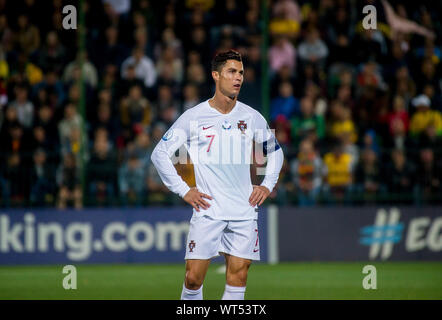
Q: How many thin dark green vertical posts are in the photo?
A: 2